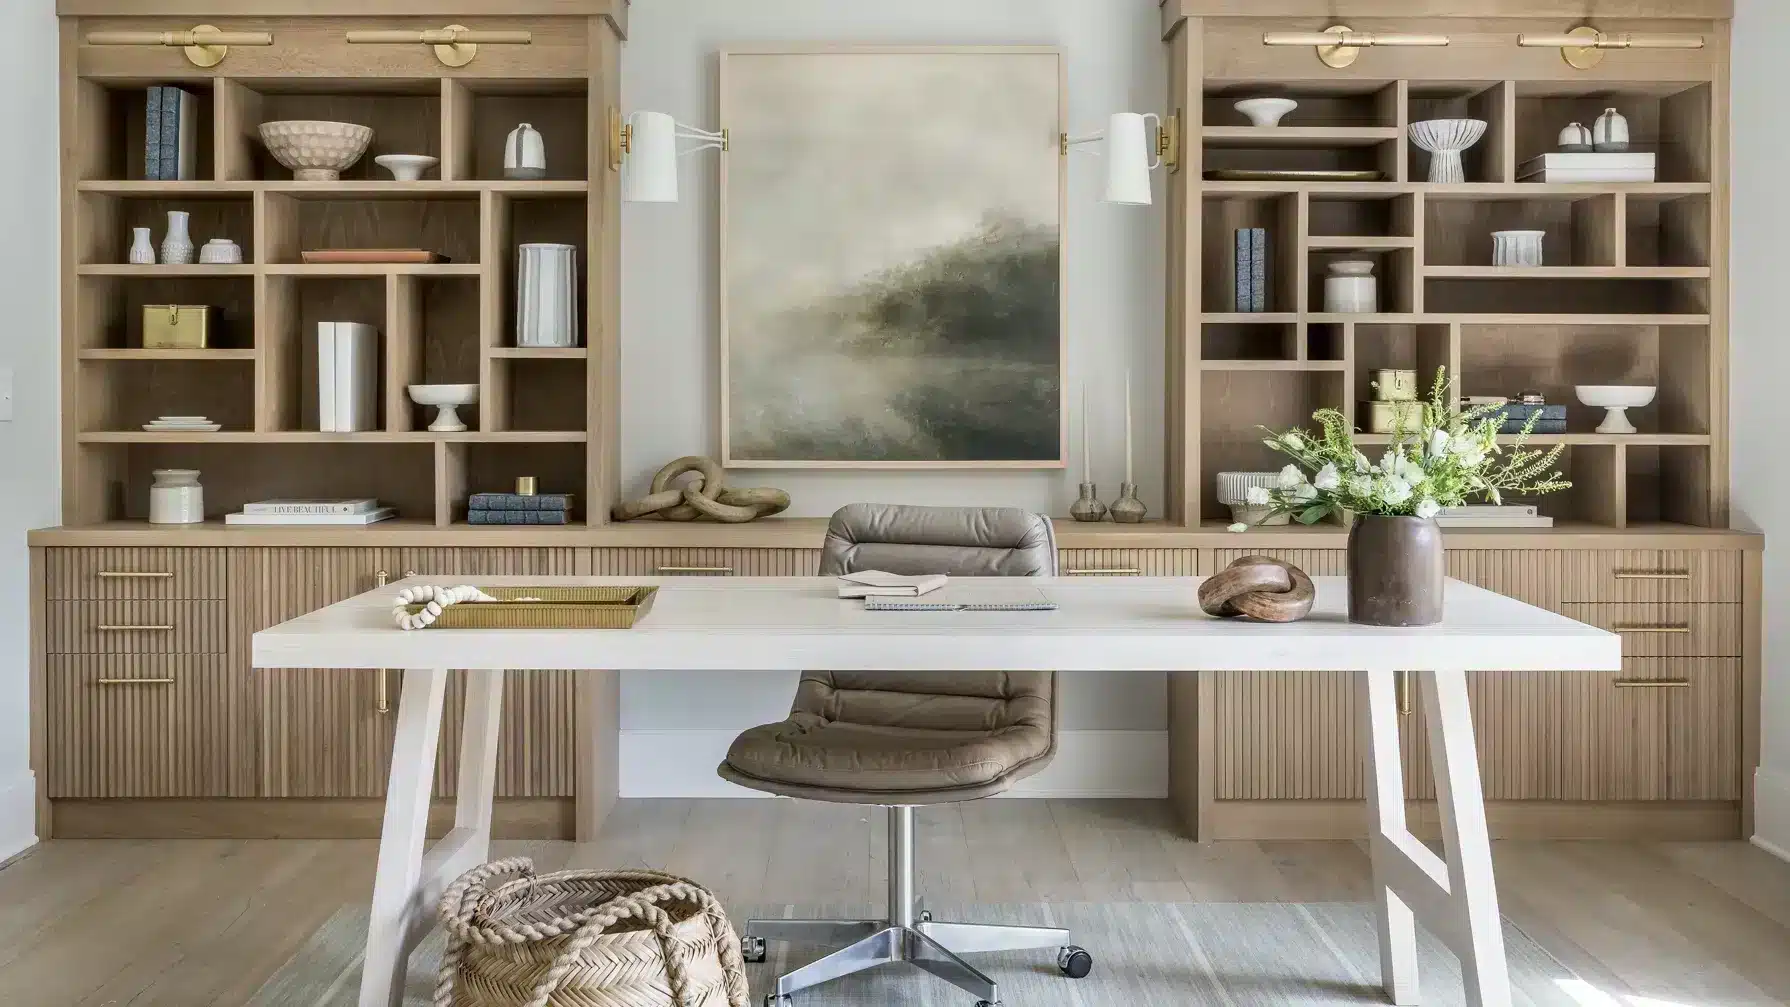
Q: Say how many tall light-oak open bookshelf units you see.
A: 2